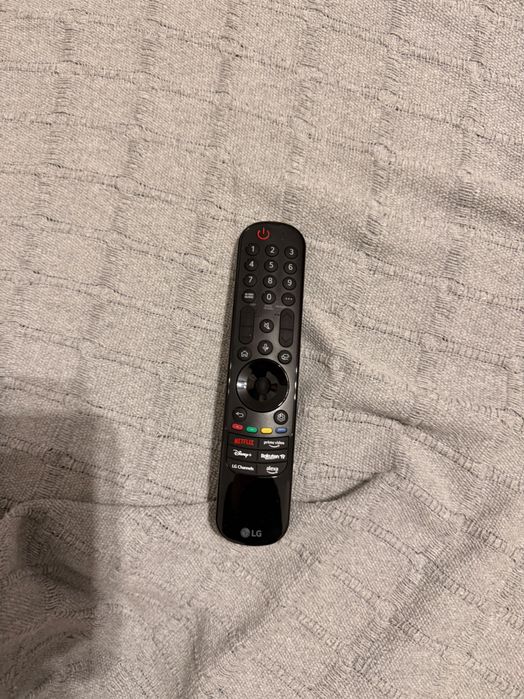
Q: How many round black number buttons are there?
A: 10